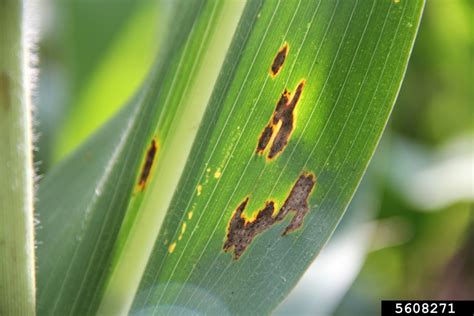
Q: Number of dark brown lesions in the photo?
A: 4